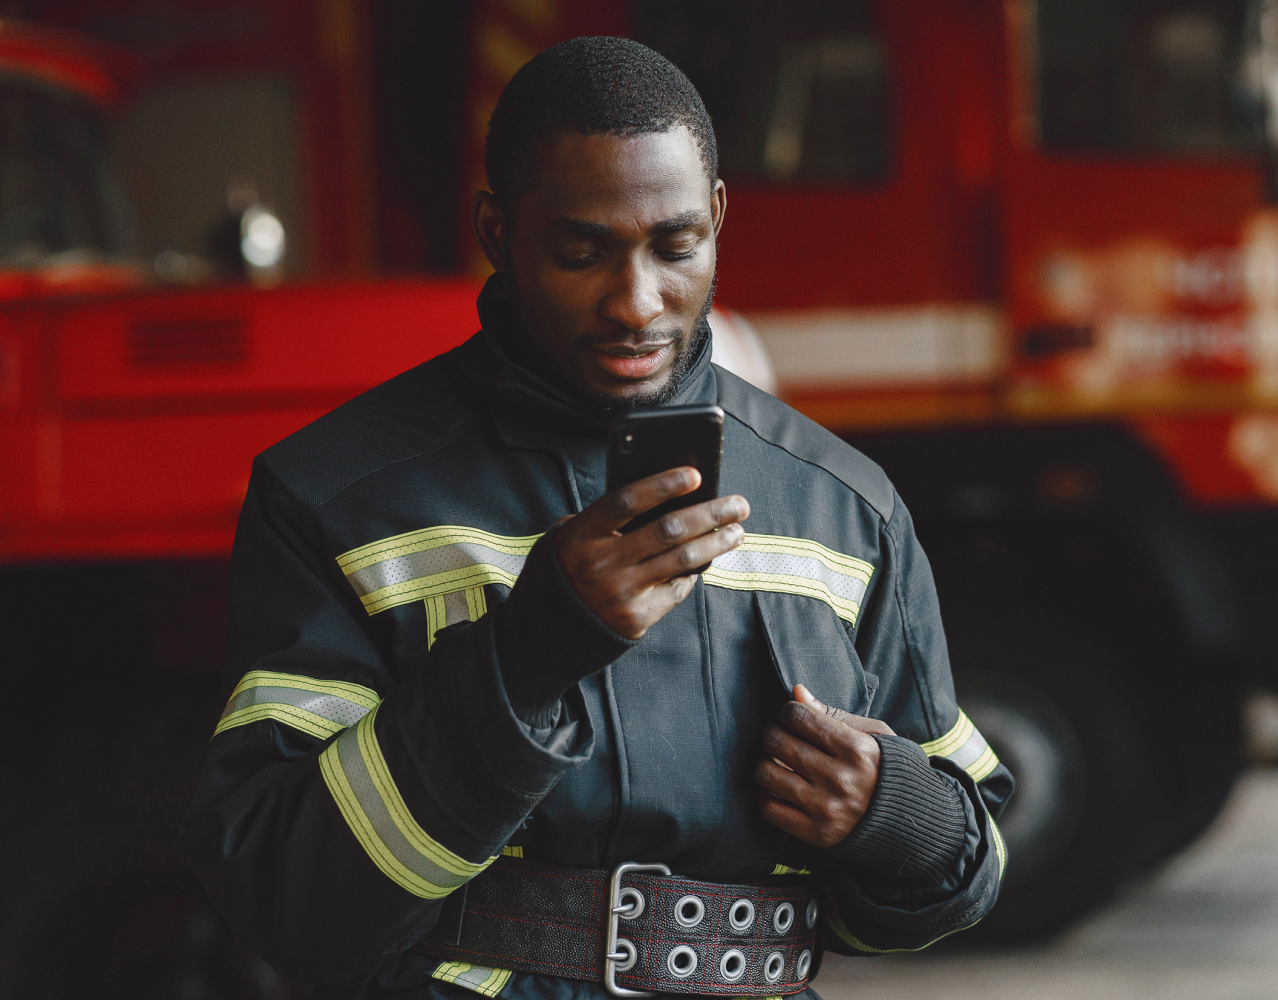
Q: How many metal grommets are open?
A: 8